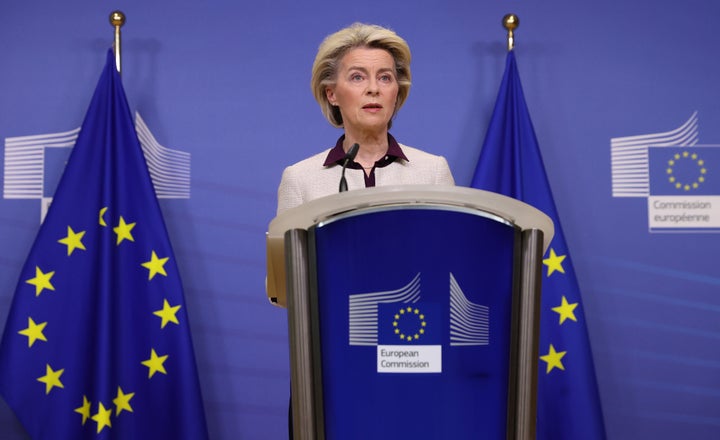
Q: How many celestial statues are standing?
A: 0